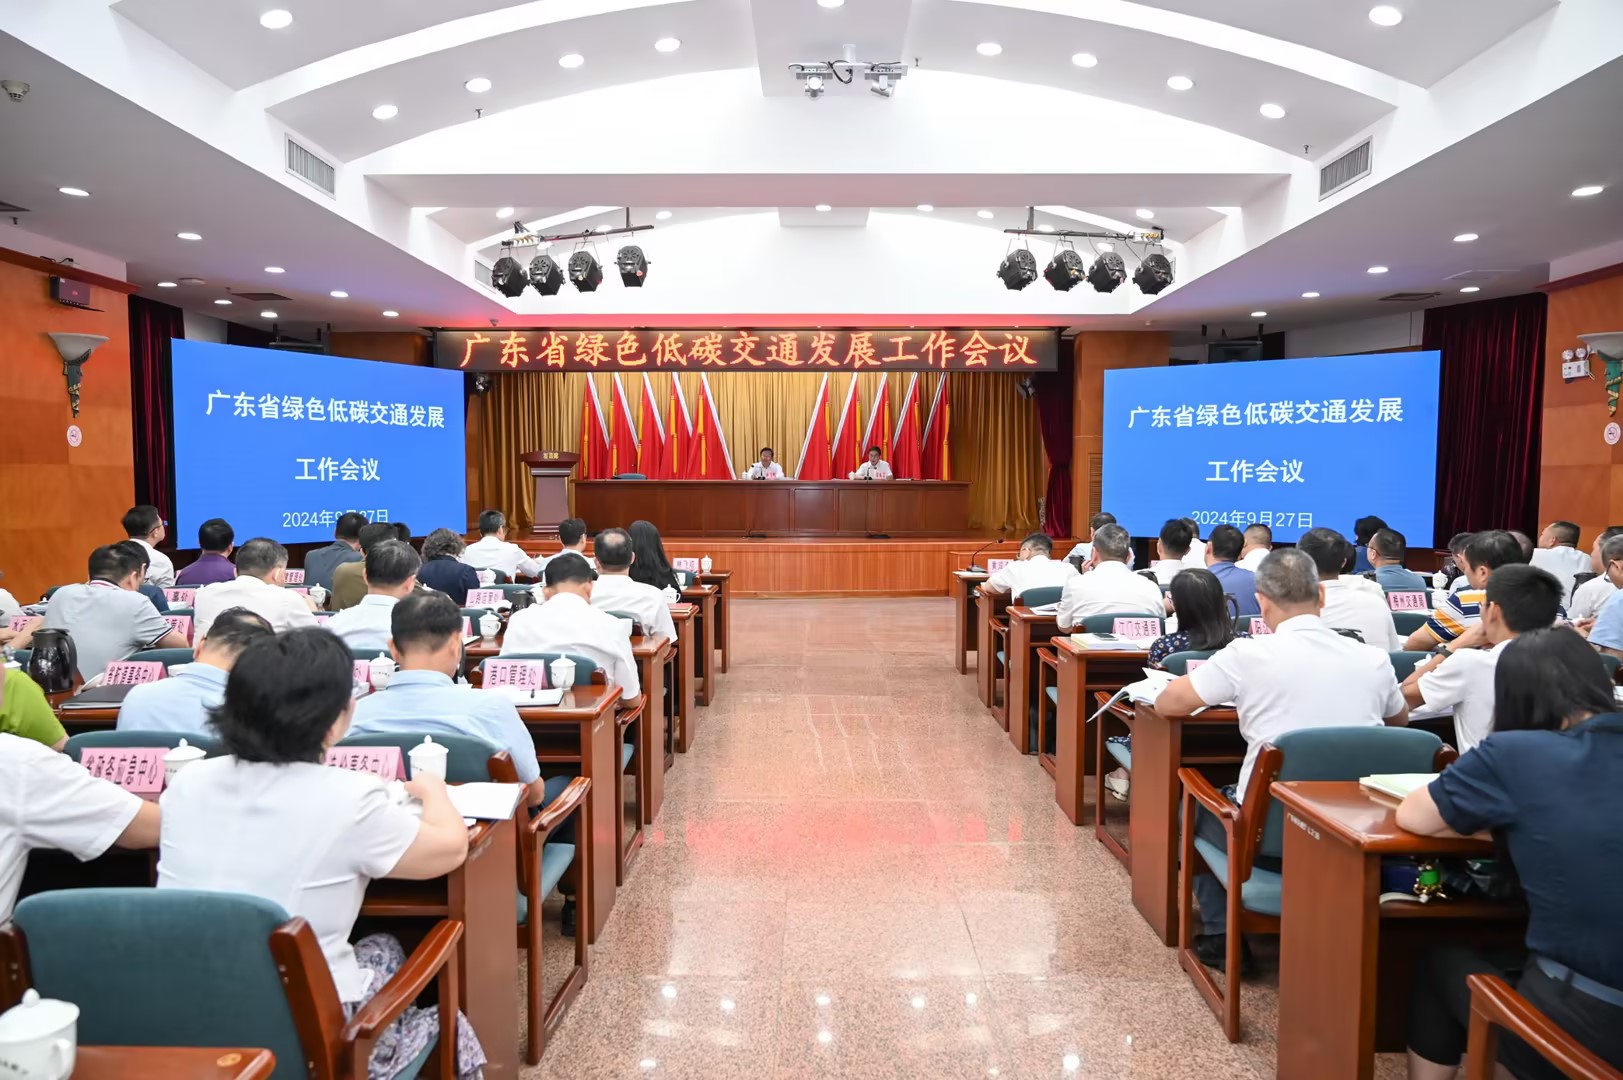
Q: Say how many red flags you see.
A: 10